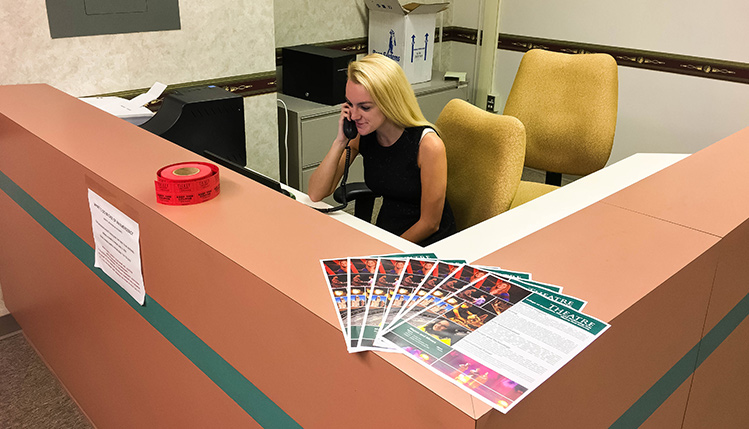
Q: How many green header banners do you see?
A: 6